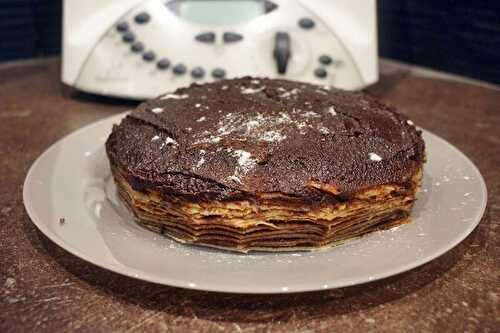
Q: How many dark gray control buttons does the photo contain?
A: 14